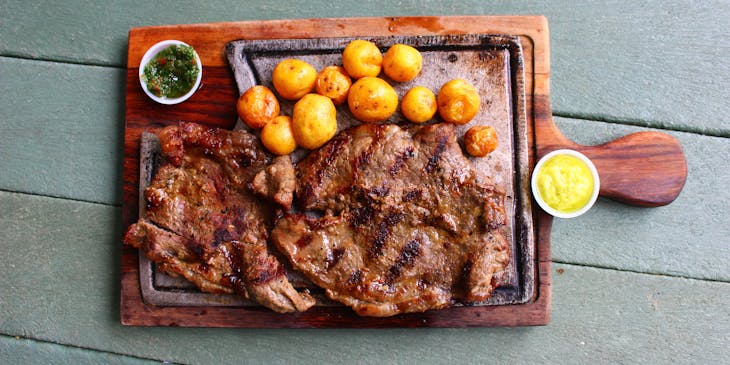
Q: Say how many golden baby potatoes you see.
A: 11